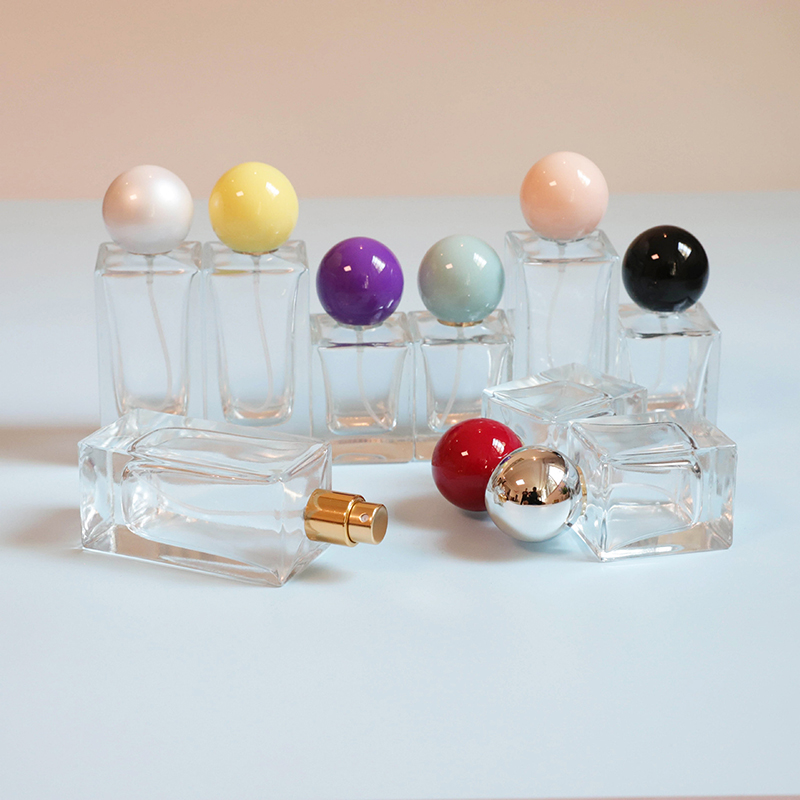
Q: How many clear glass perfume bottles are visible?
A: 9